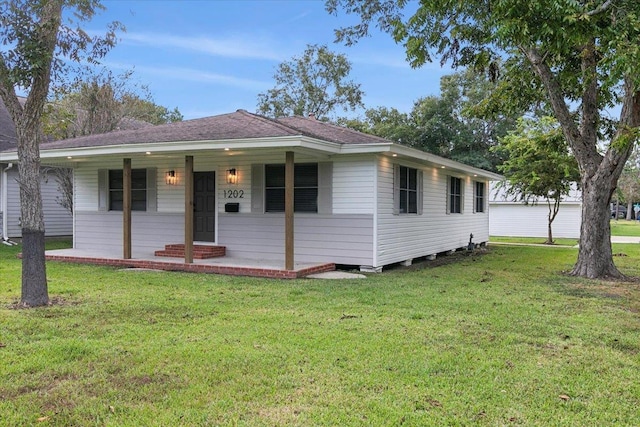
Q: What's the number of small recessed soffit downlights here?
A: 6